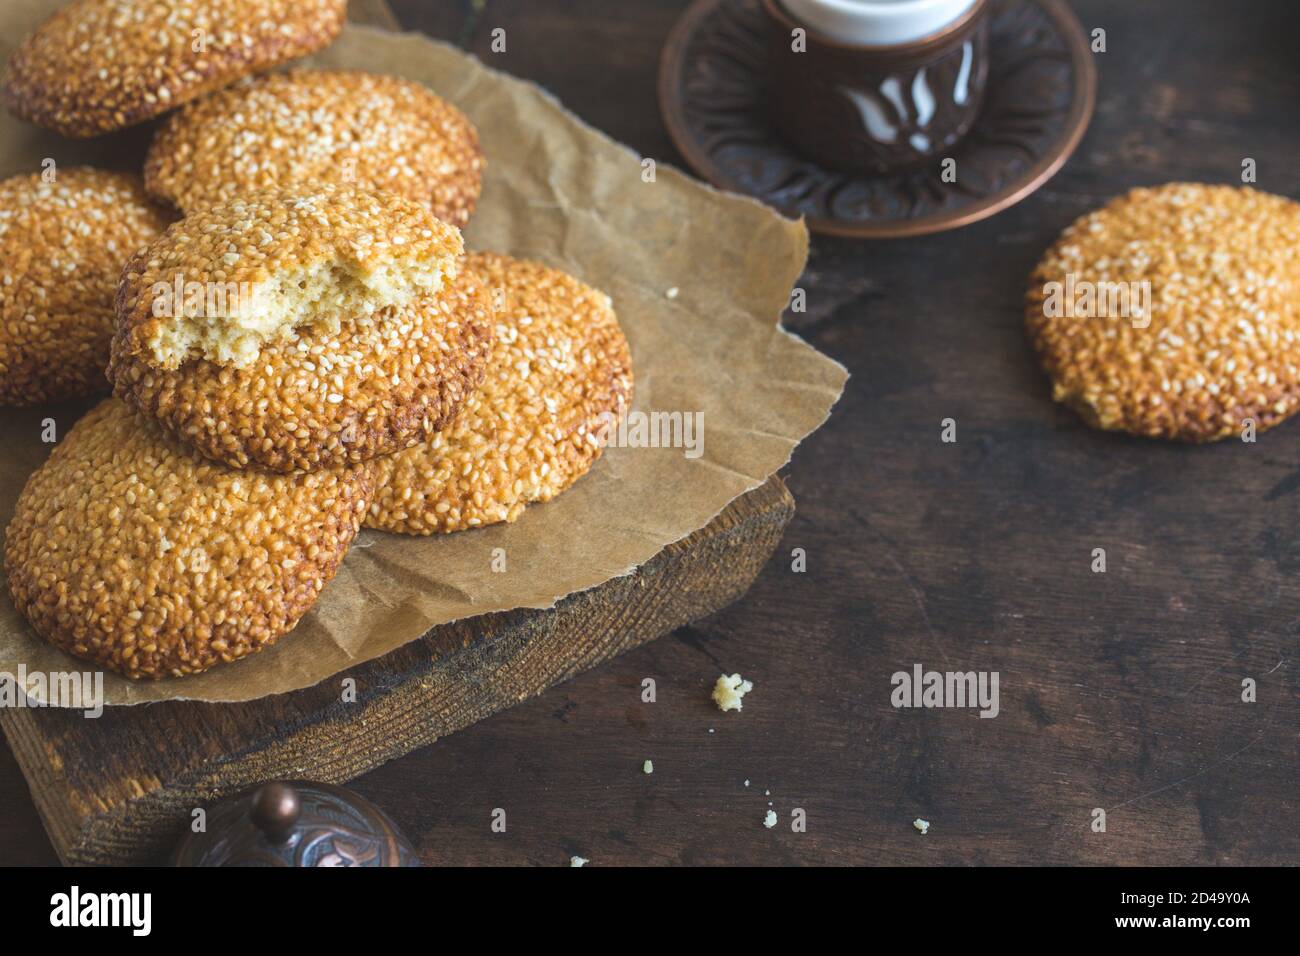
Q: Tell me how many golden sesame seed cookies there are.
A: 8